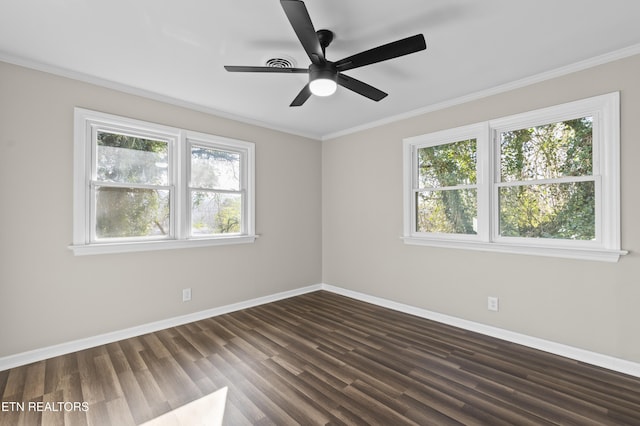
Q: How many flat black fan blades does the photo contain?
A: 5